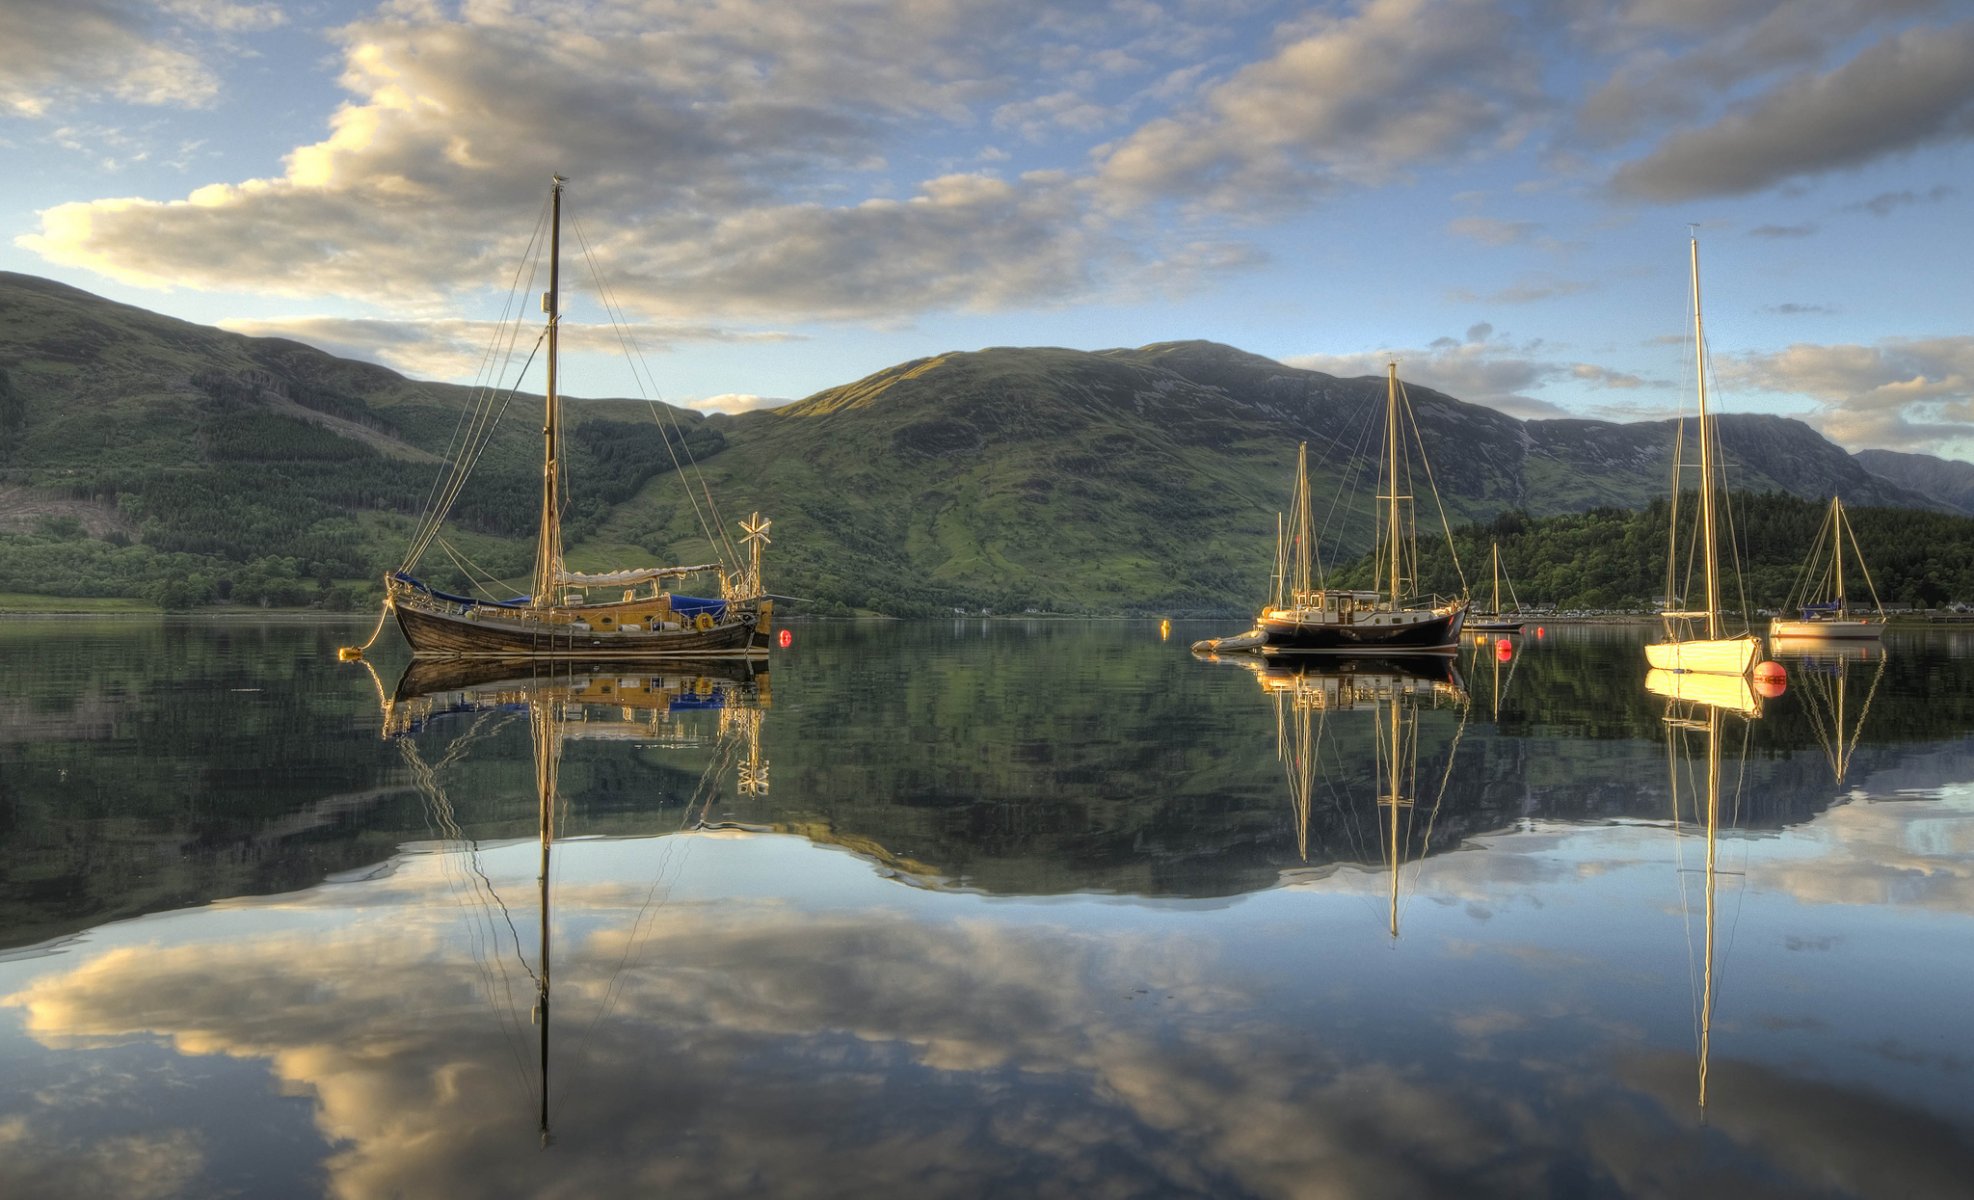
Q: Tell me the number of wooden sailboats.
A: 1